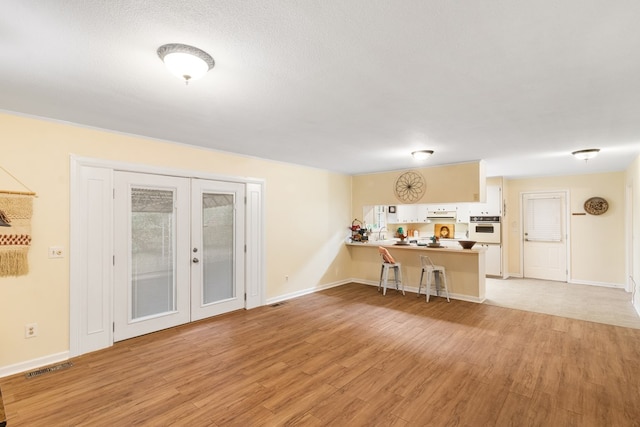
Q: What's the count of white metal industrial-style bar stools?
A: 2